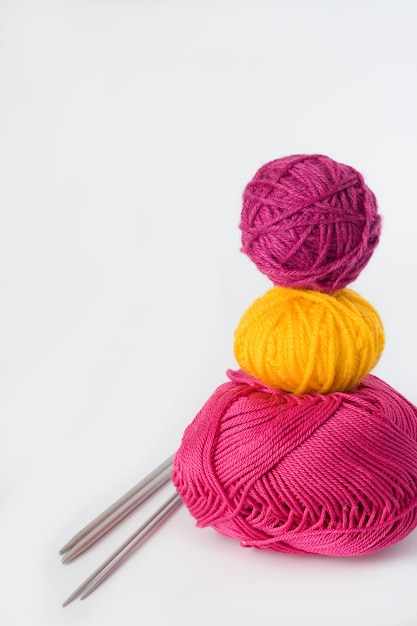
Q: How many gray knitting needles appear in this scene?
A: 4